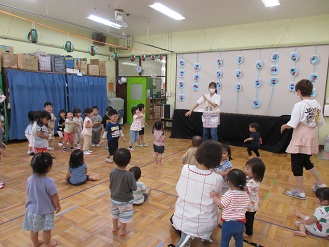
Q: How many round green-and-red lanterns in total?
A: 8